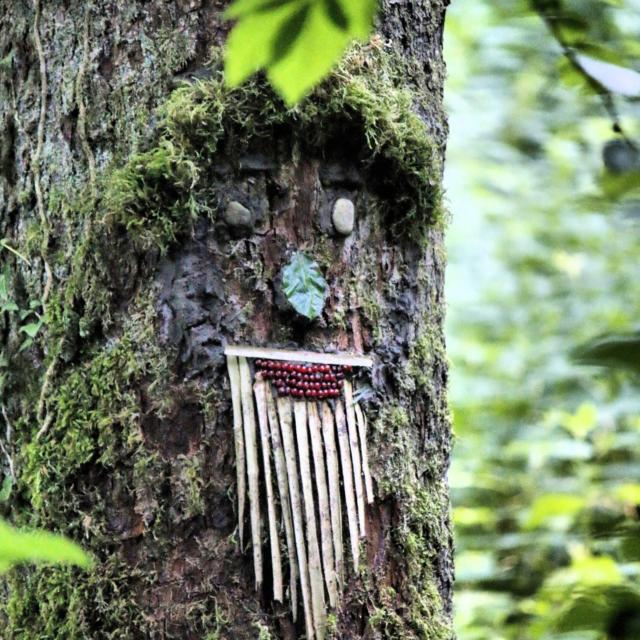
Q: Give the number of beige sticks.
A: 12